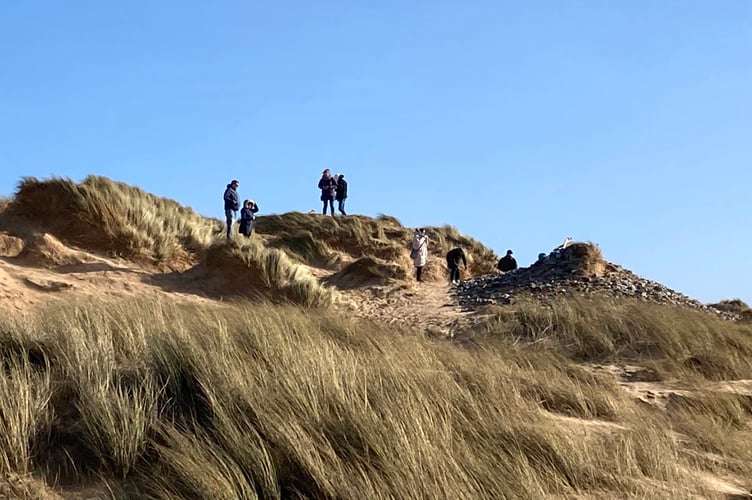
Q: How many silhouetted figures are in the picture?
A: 7